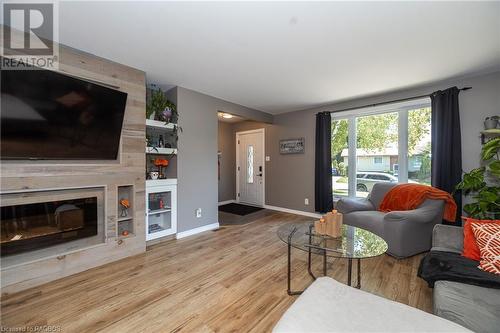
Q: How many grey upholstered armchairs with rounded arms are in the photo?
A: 1